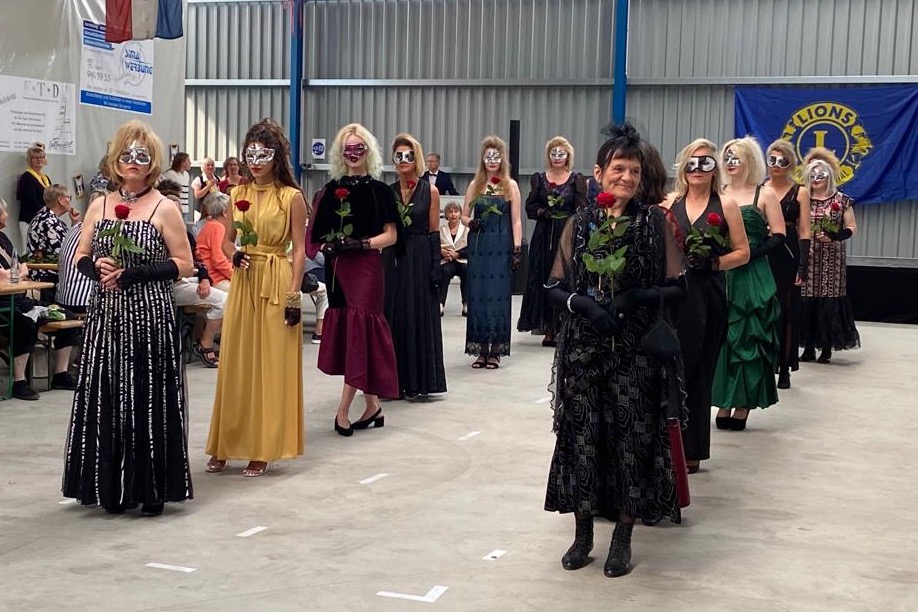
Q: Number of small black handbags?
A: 1